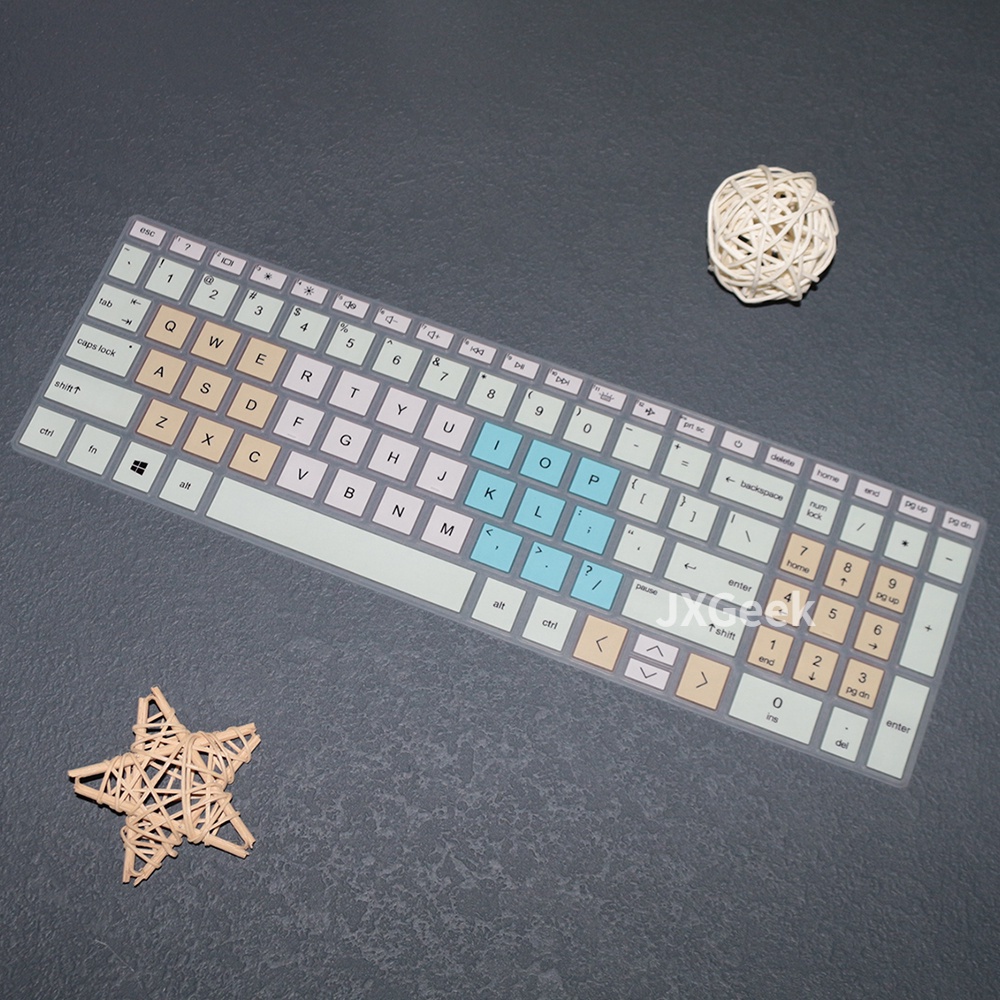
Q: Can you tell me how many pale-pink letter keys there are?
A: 12